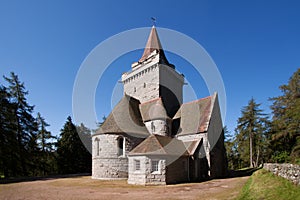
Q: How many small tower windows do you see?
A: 2